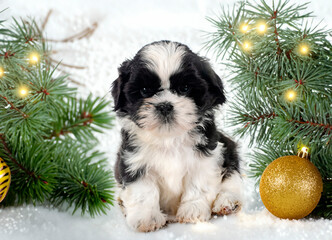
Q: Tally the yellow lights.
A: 8